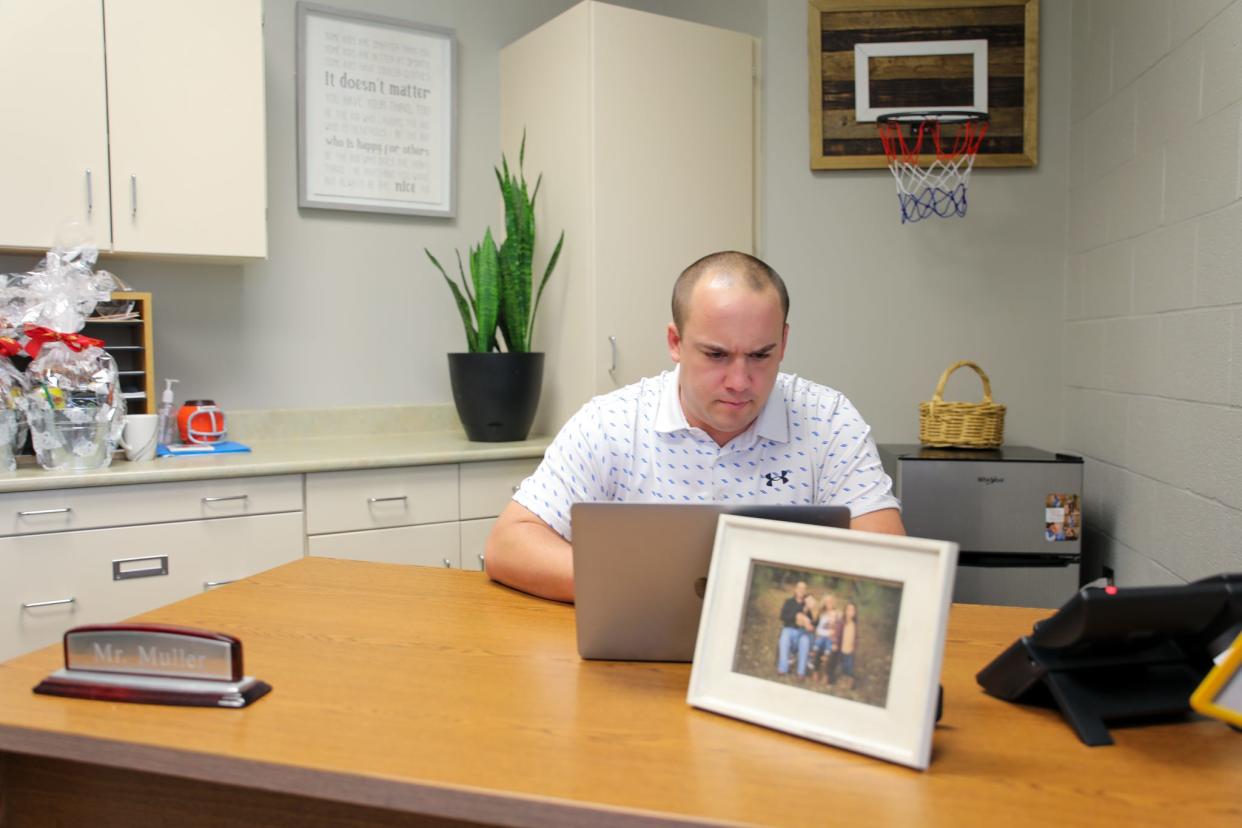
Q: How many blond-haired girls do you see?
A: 1